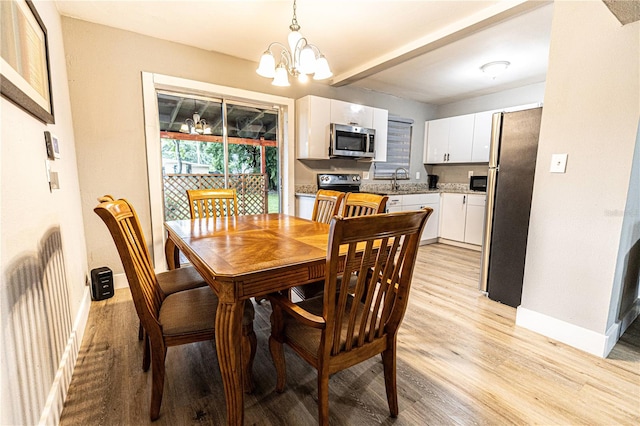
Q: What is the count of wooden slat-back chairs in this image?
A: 6